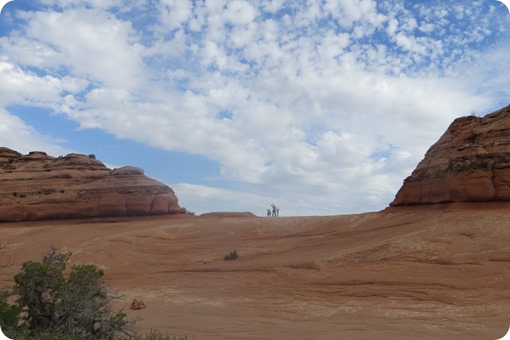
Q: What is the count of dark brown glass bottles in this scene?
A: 0